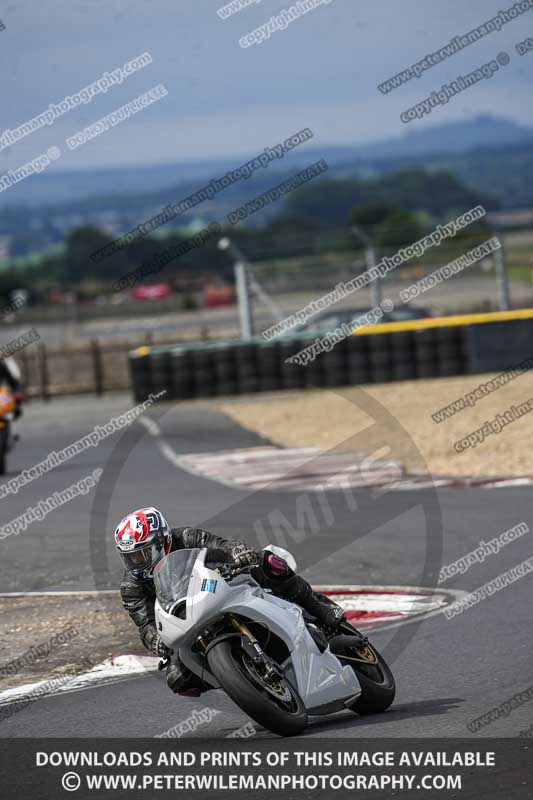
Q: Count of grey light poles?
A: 3